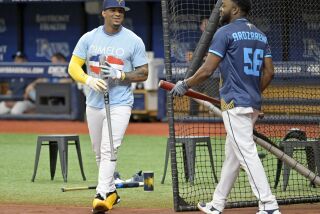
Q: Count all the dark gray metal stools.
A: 3